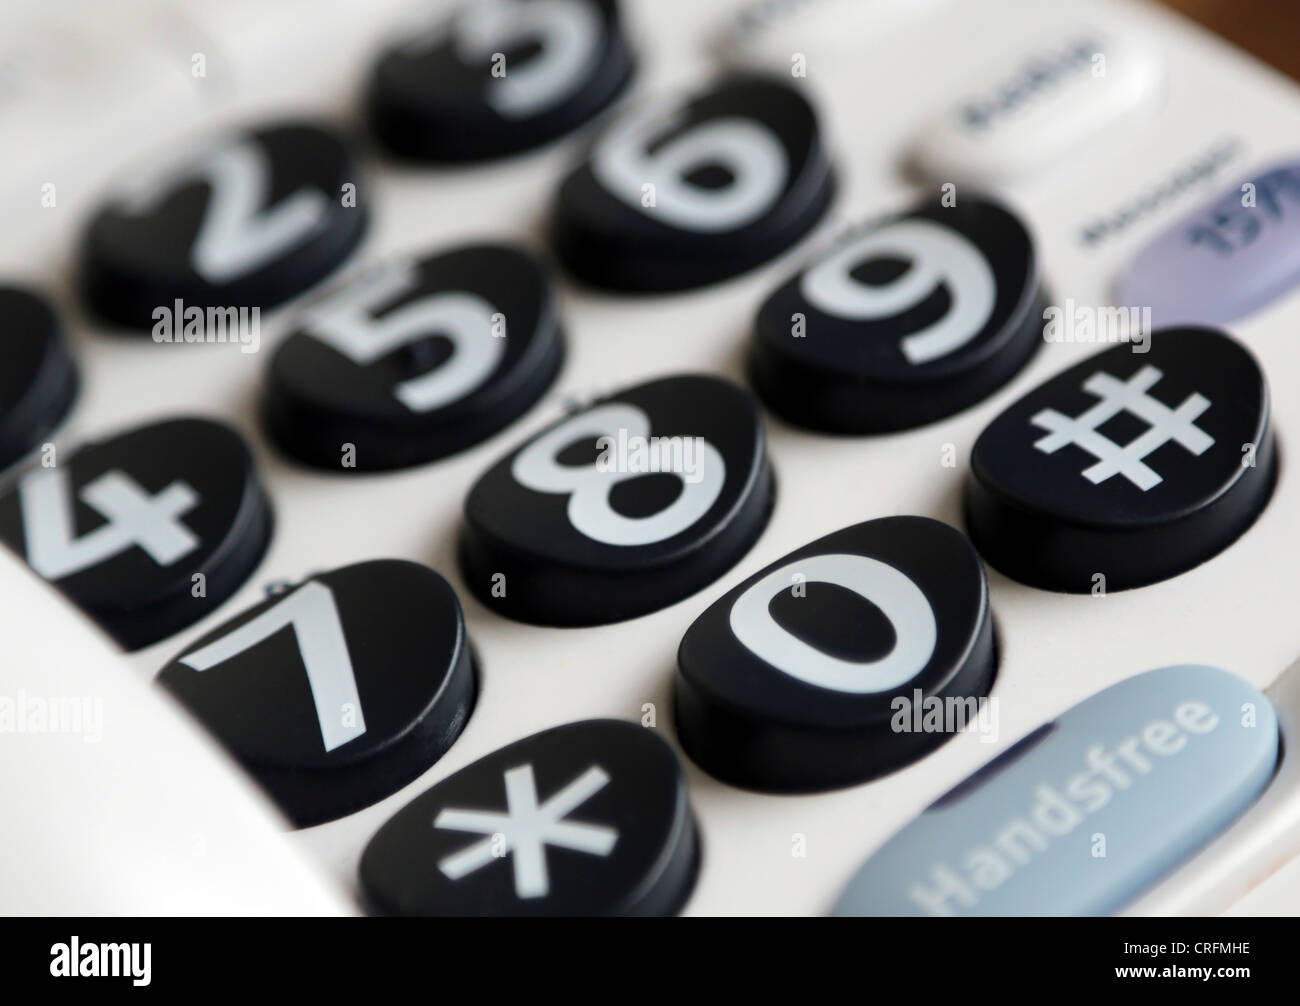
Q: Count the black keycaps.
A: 12